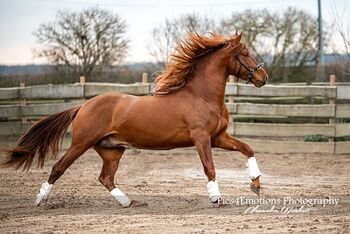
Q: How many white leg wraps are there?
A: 4